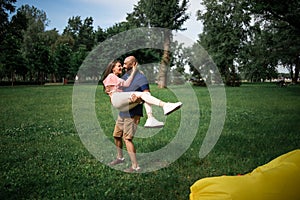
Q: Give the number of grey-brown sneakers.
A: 2